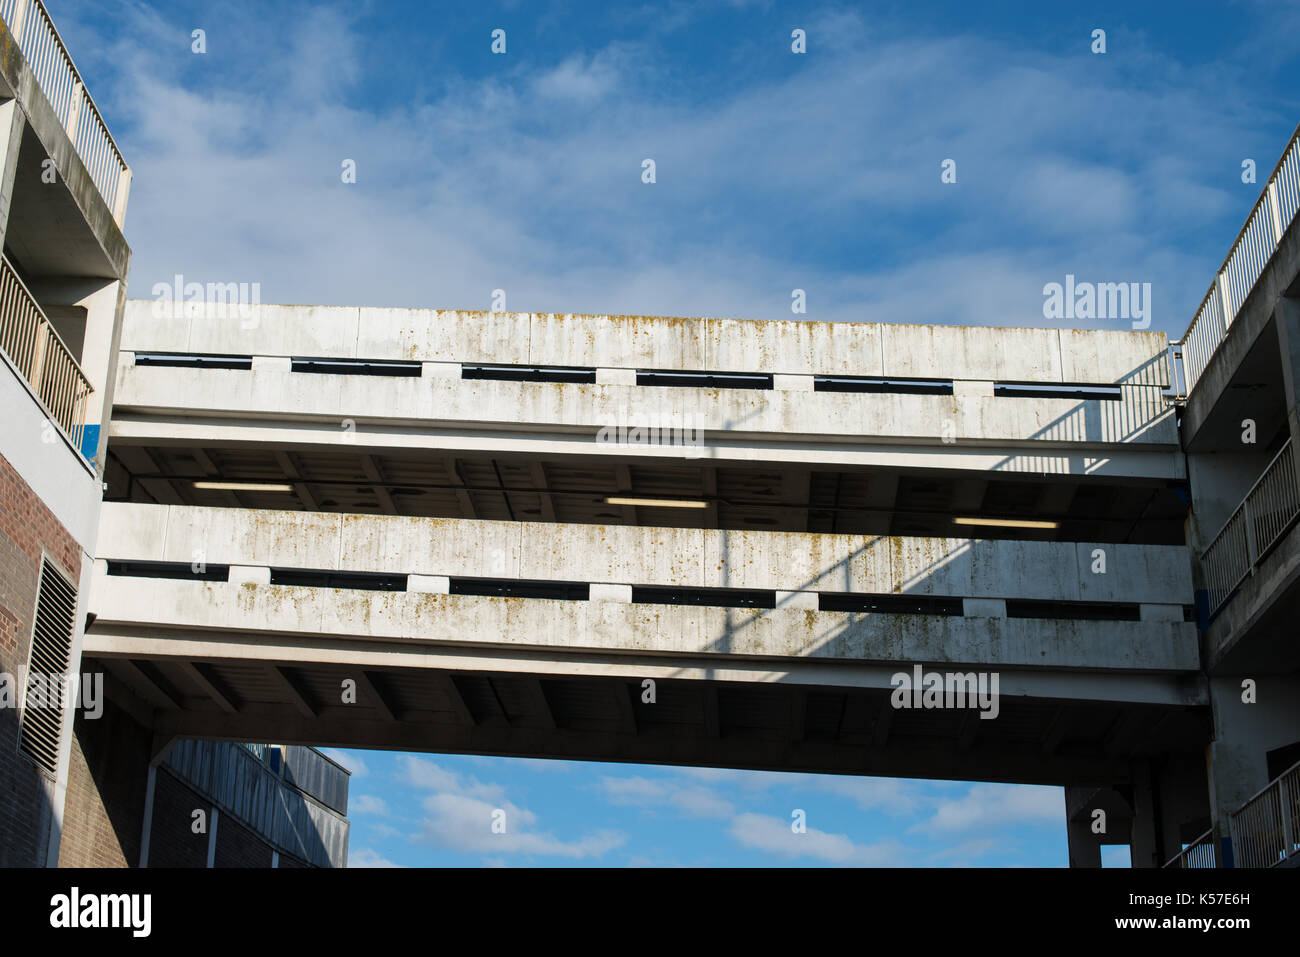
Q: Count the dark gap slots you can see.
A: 12